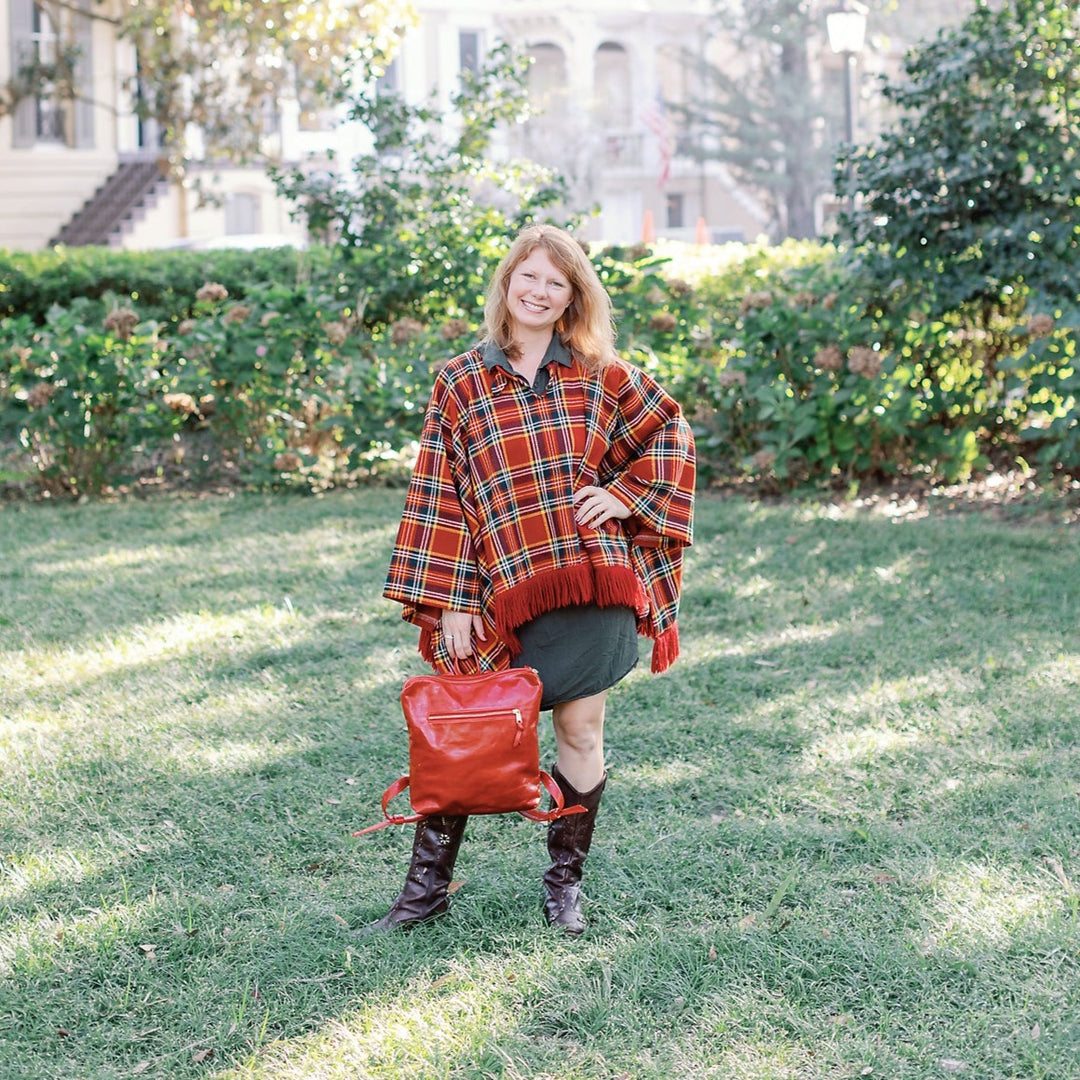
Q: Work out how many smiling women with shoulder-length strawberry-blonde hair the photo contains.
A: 1